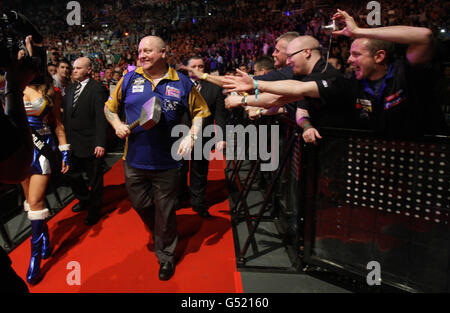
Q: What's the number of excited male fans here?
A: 3